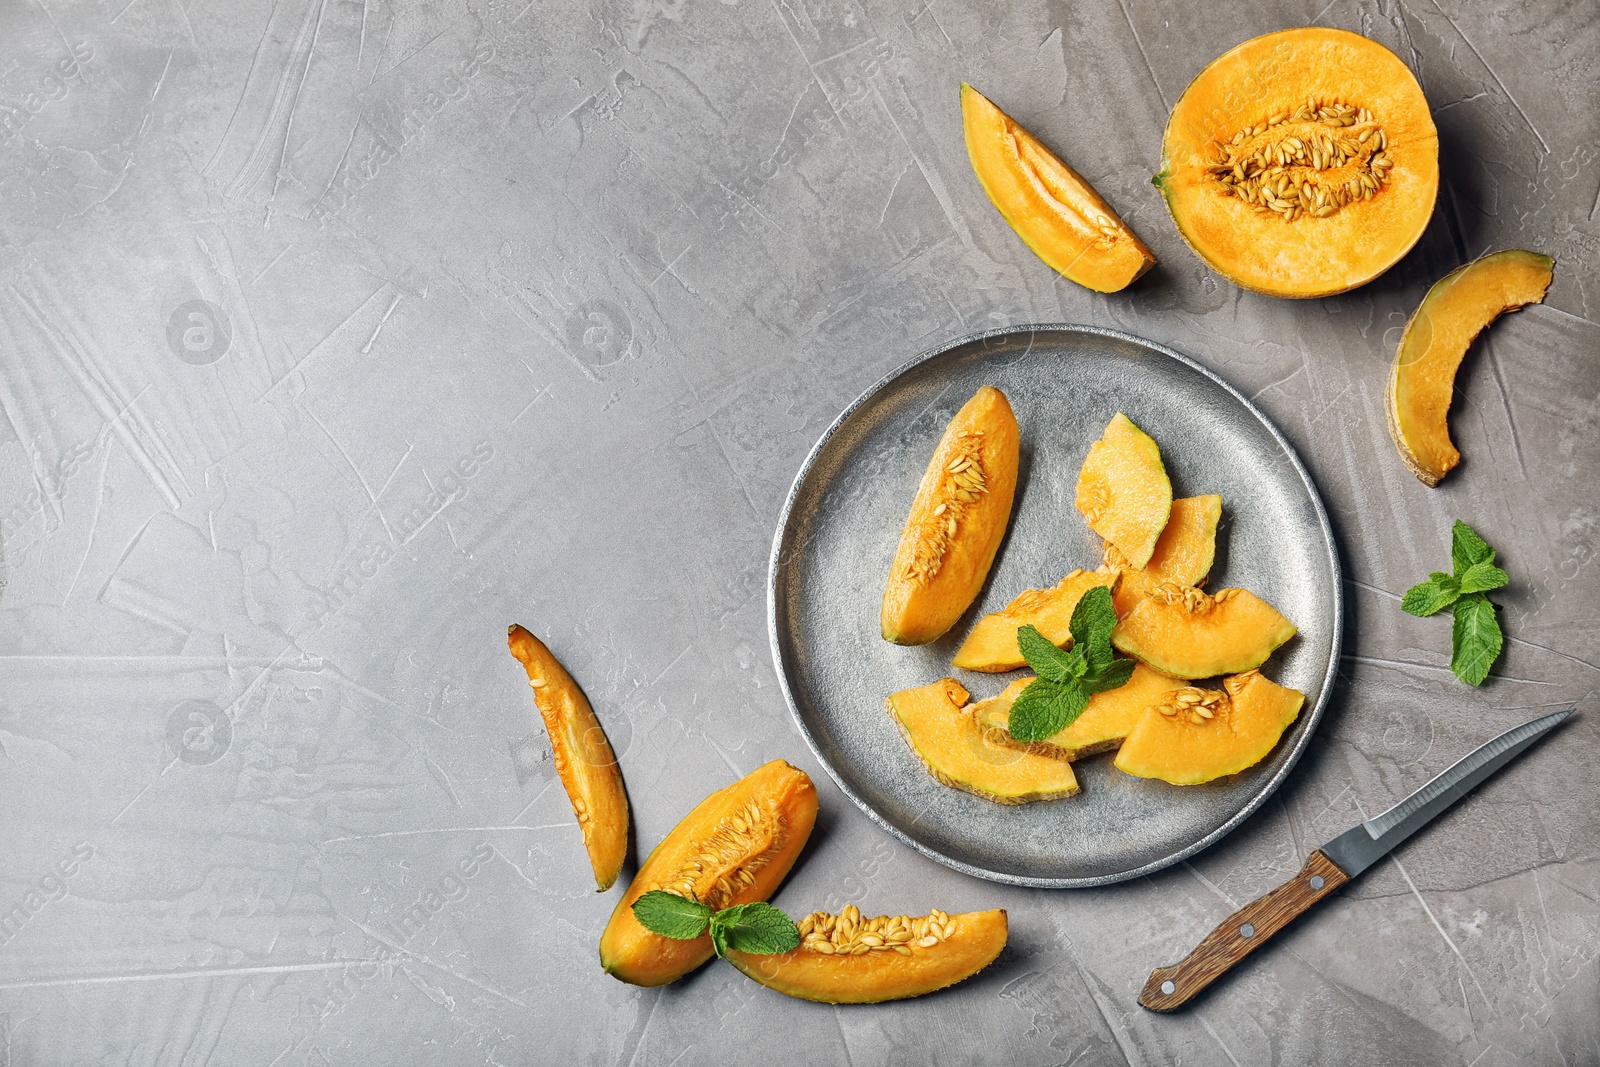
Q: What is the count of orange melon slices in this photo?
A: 13